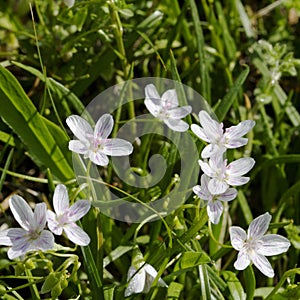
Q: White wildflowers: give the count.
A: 9